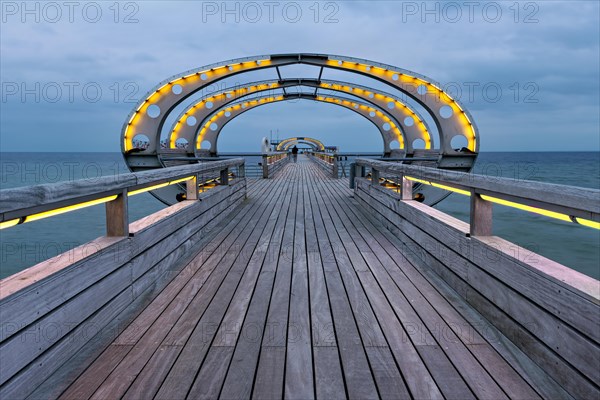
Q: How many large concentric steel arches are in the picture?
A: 3